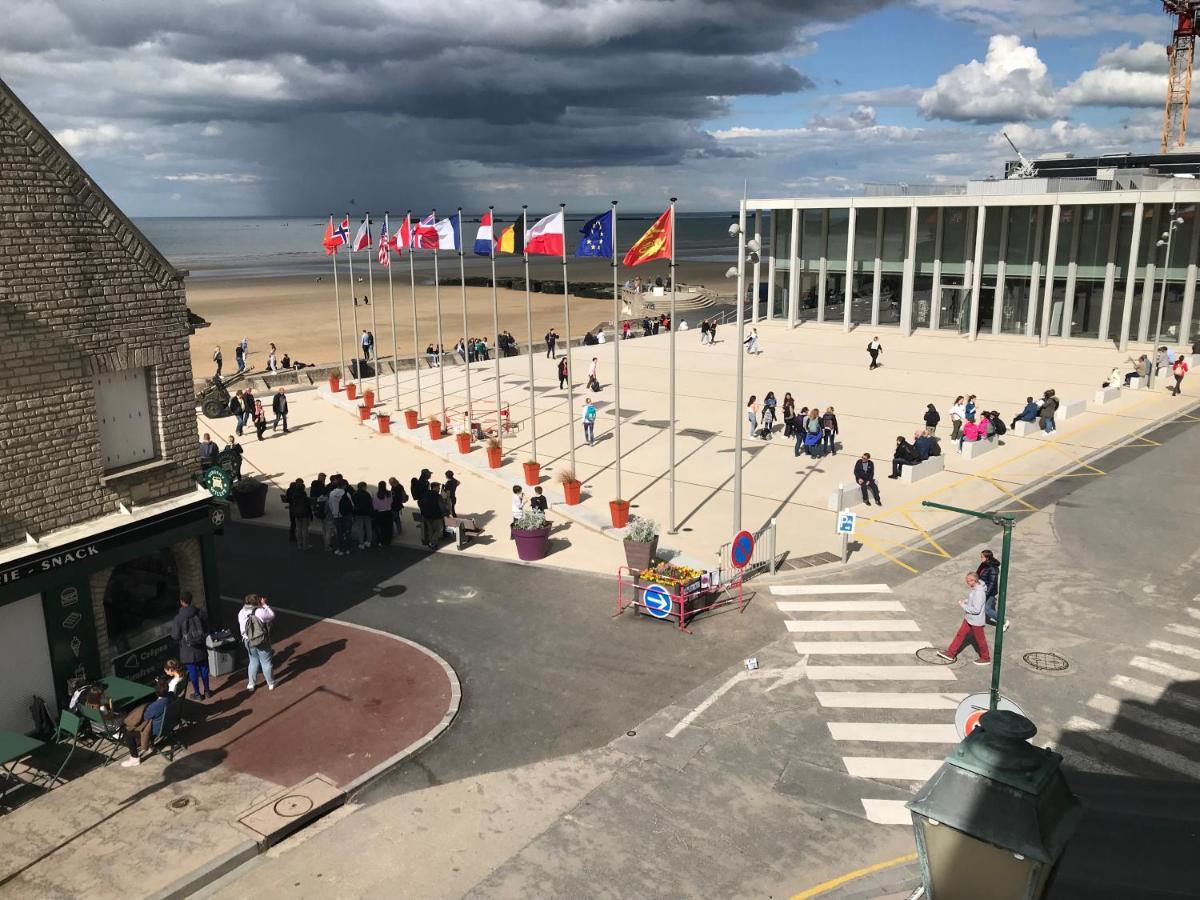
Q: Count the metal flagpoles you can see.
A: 12